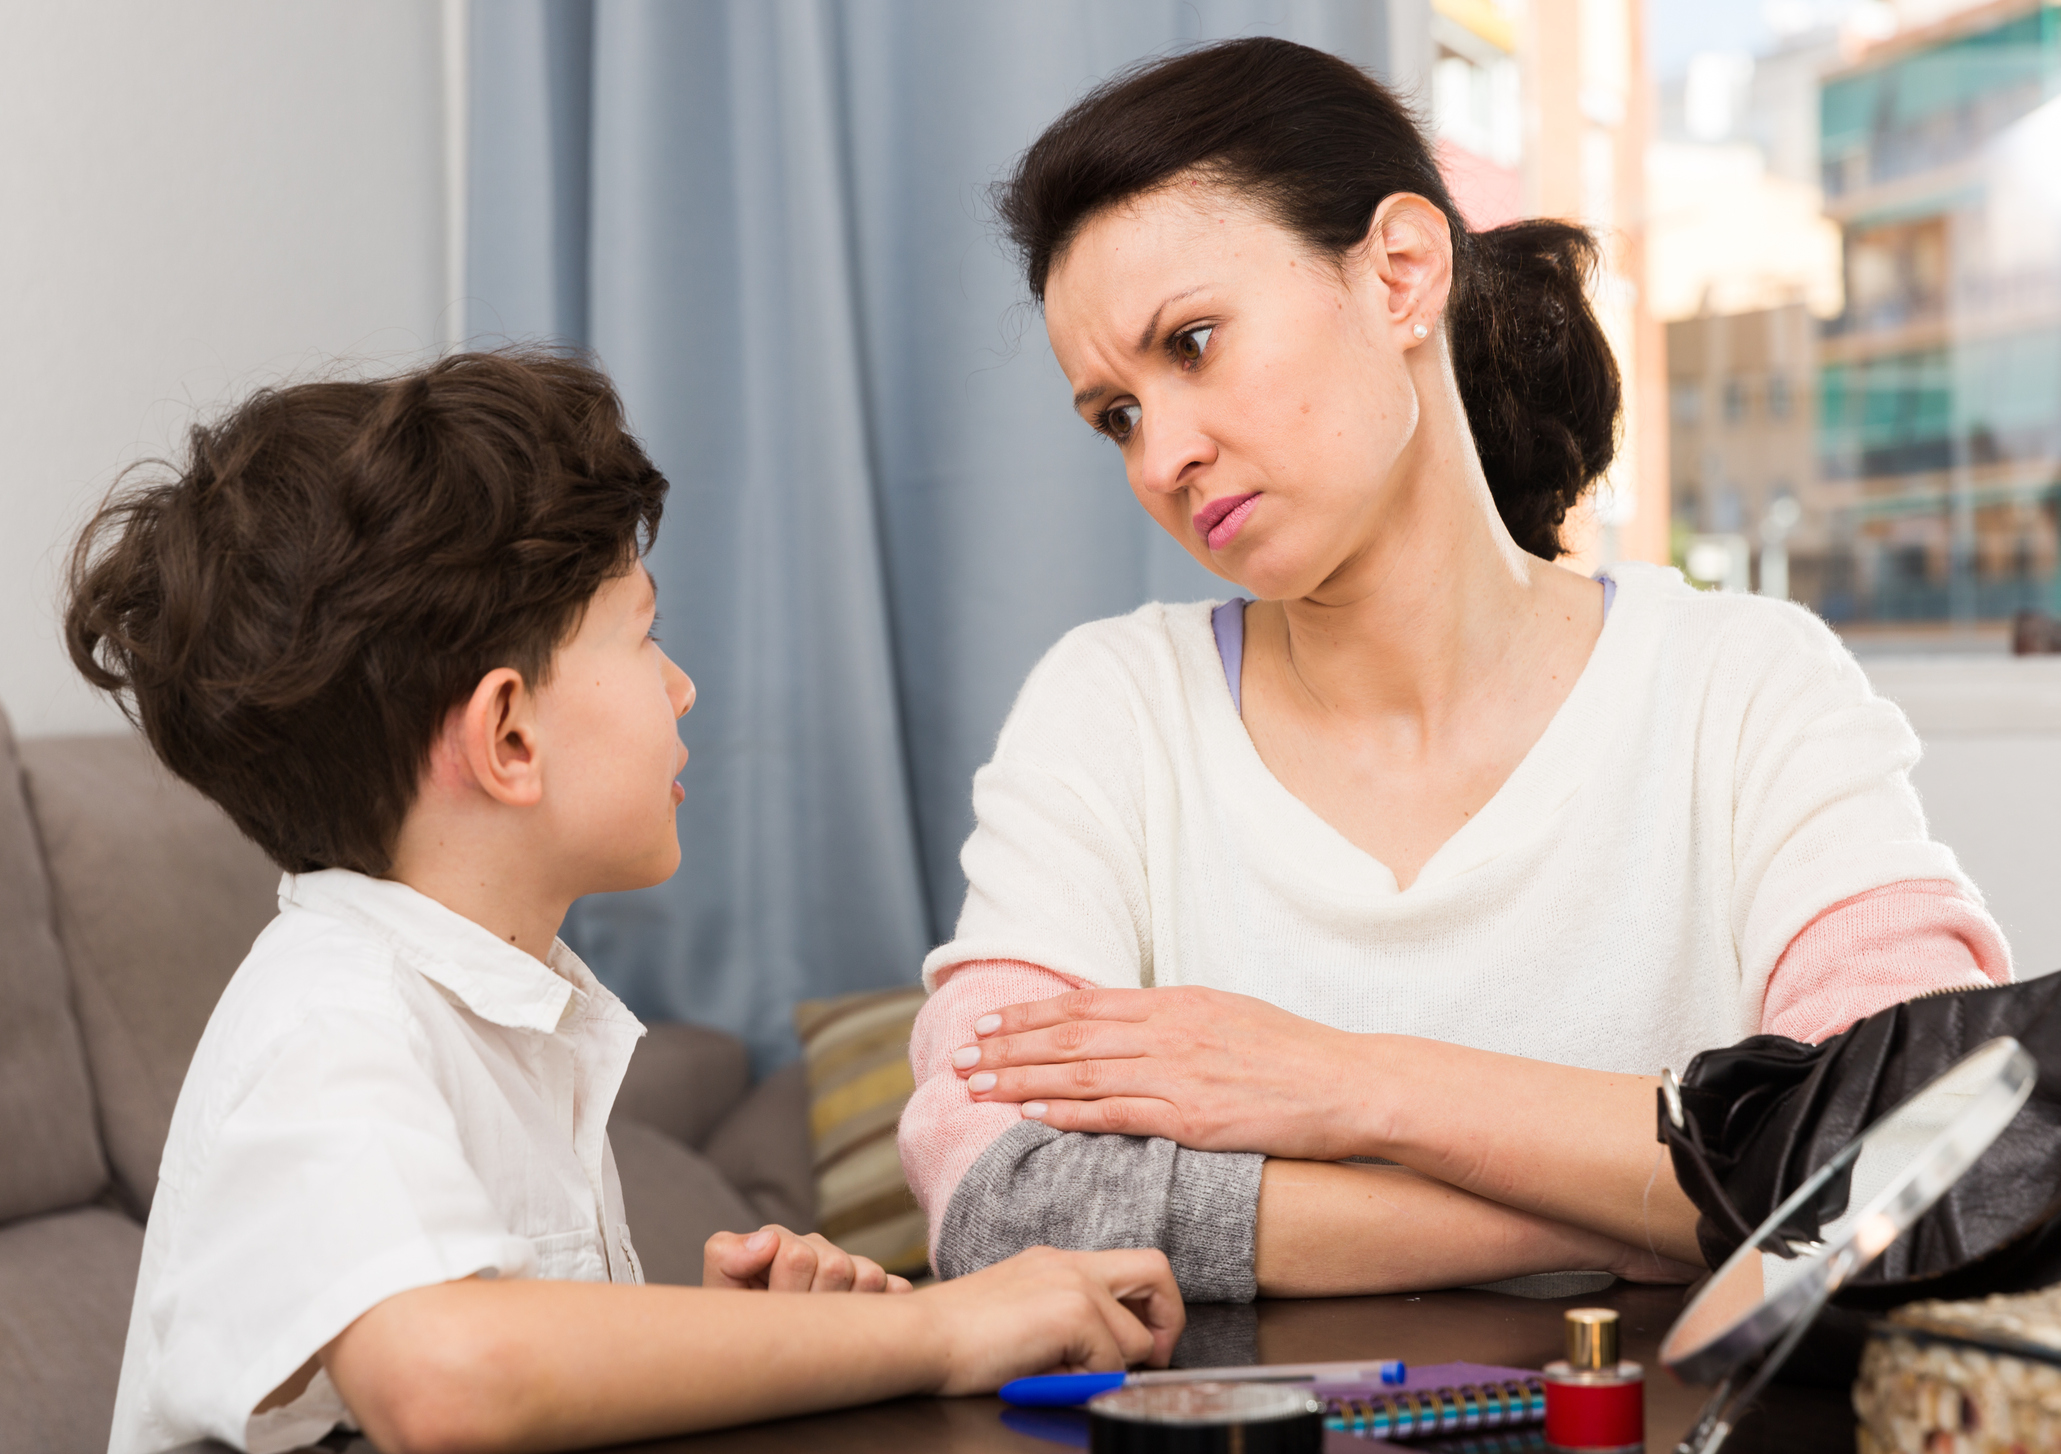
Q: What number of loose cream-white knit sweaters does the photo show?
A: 1